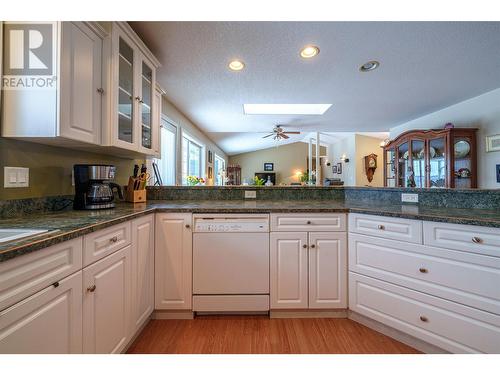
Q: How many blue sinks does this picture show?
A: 0